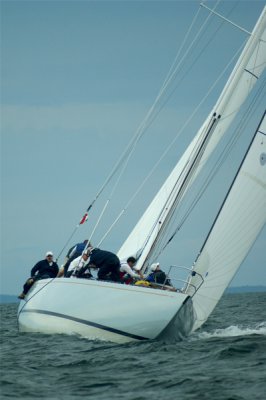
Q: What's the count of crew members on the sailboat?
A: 6